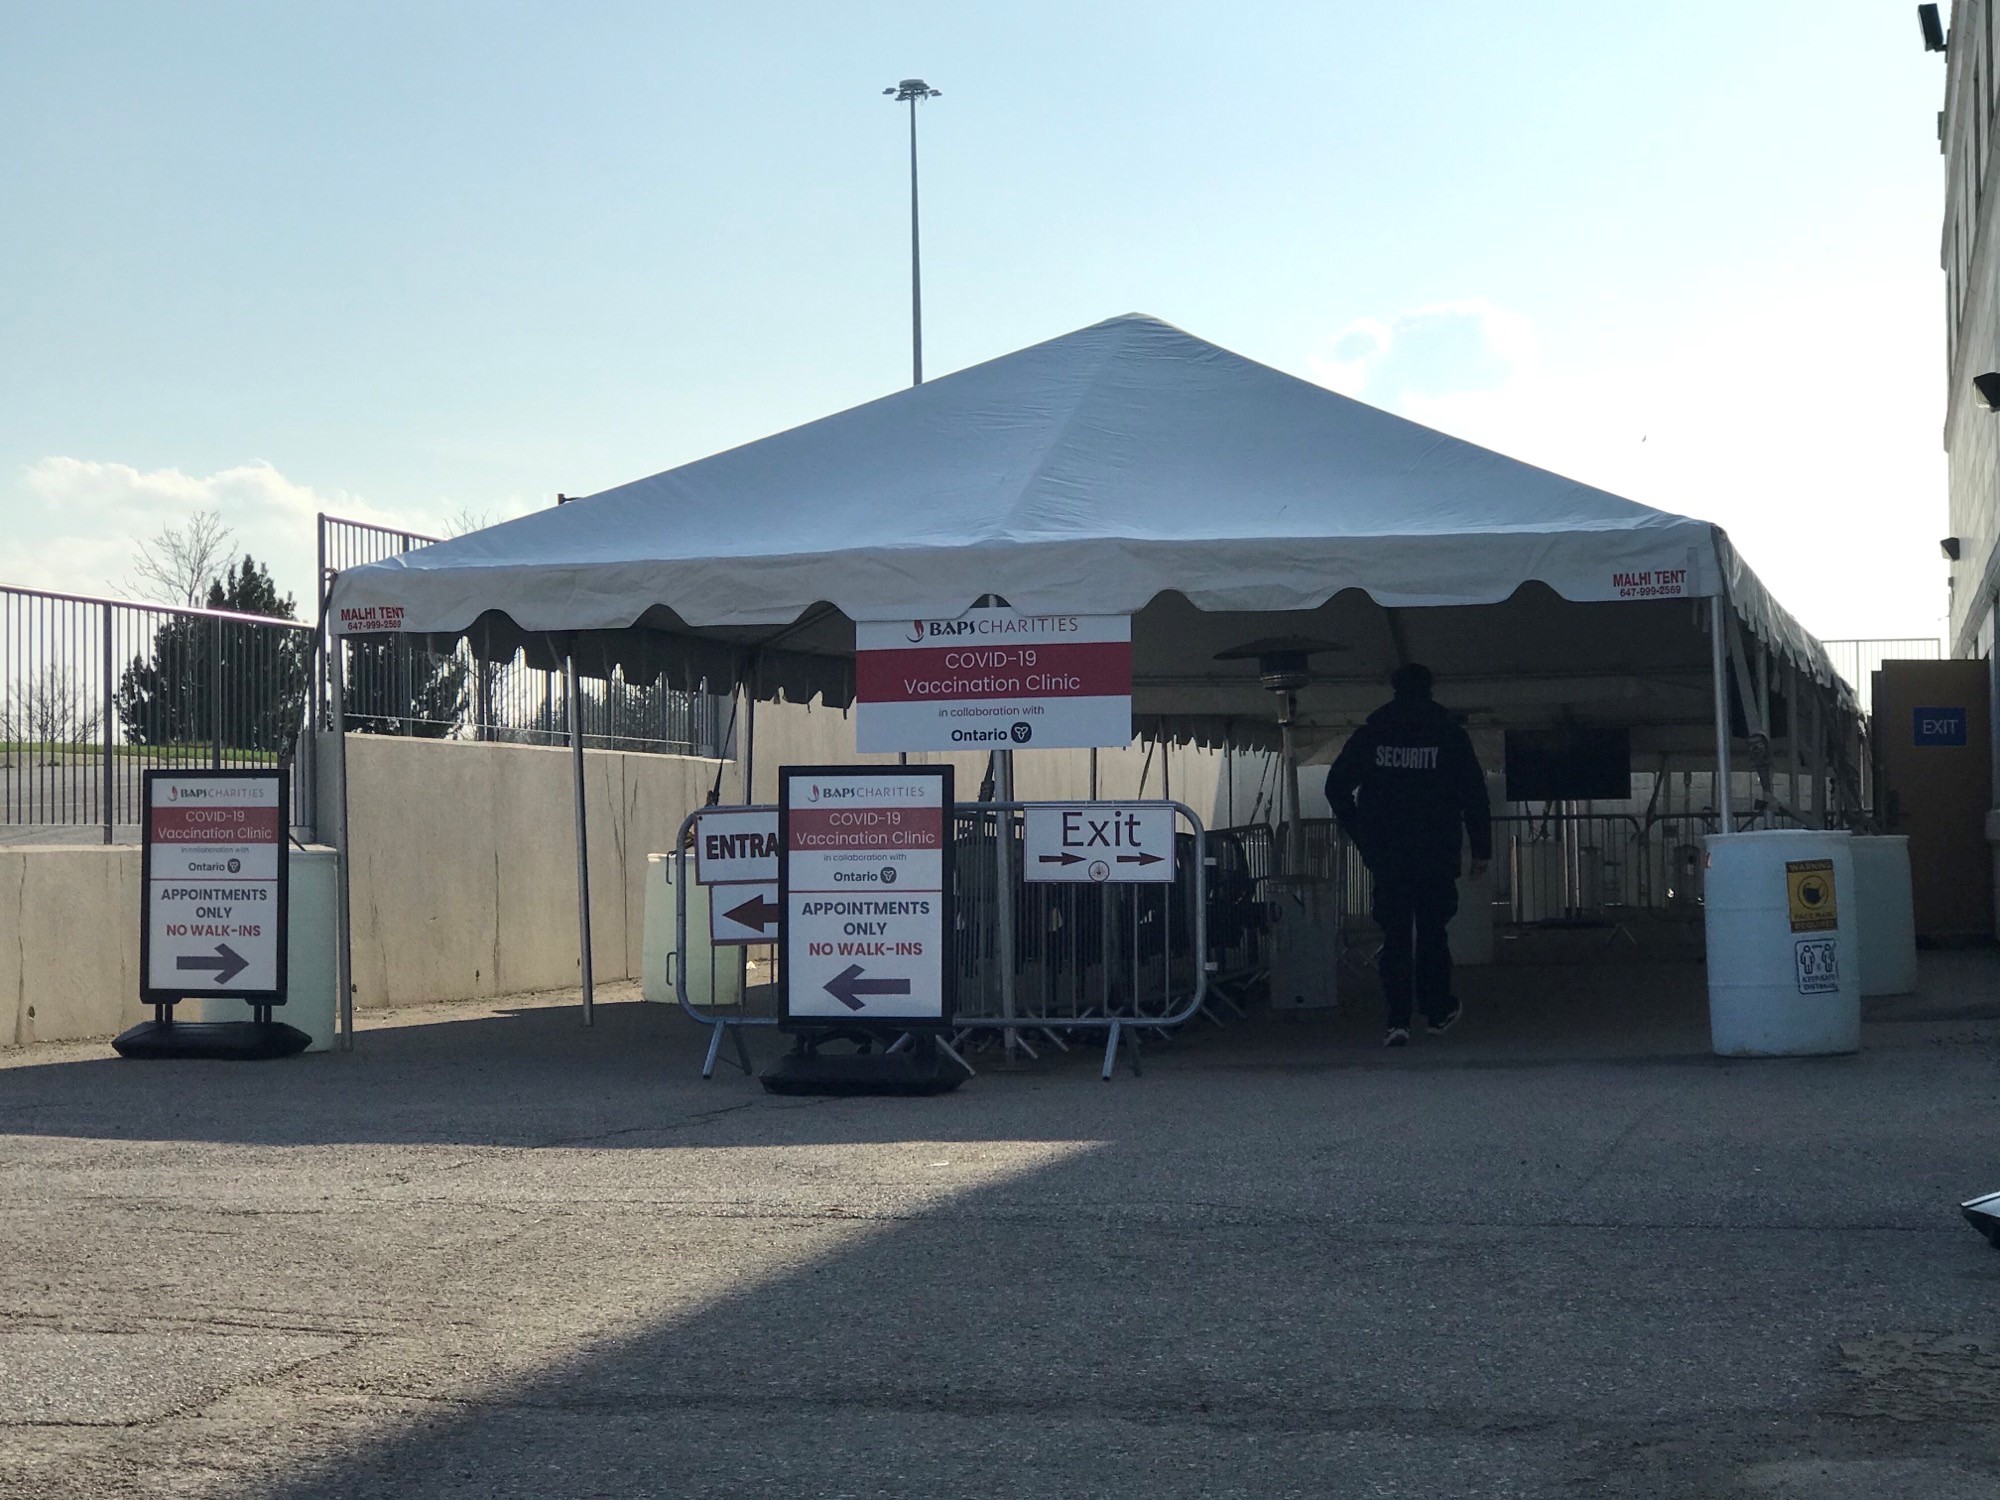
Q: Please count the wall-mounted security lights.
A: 3